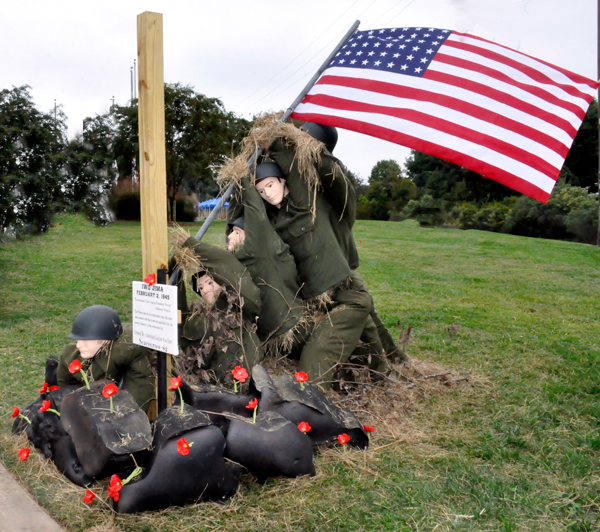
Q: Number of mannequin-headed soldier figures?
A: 5